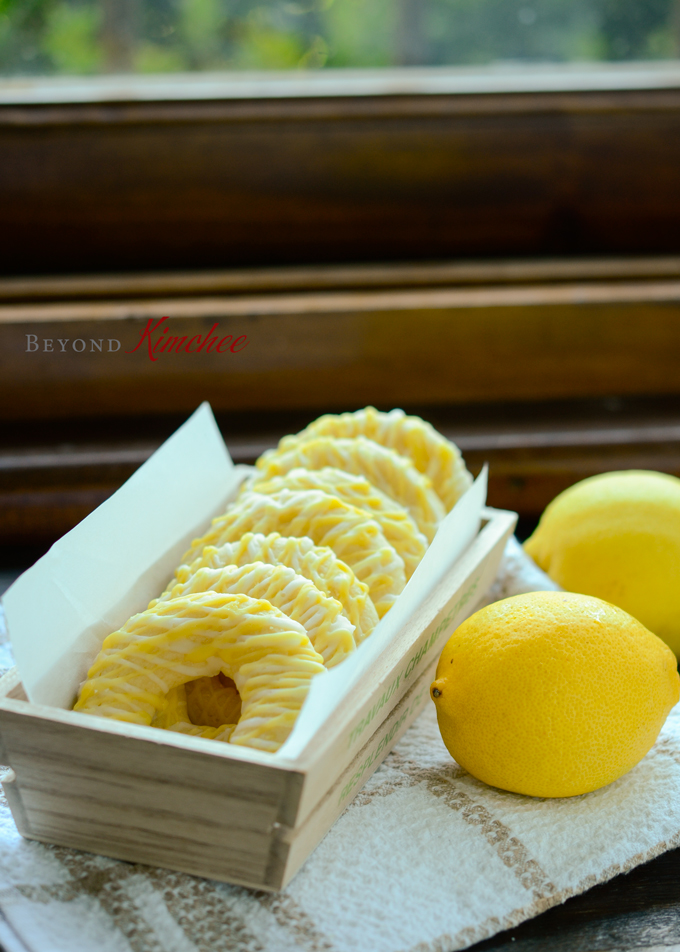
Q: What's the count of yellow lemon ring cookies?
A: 7